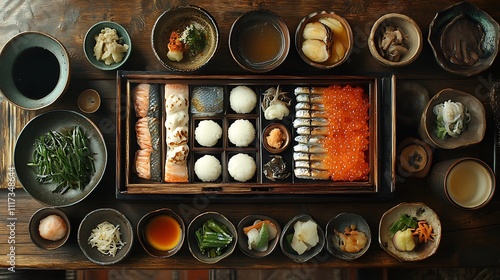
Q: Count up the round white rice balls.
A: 5